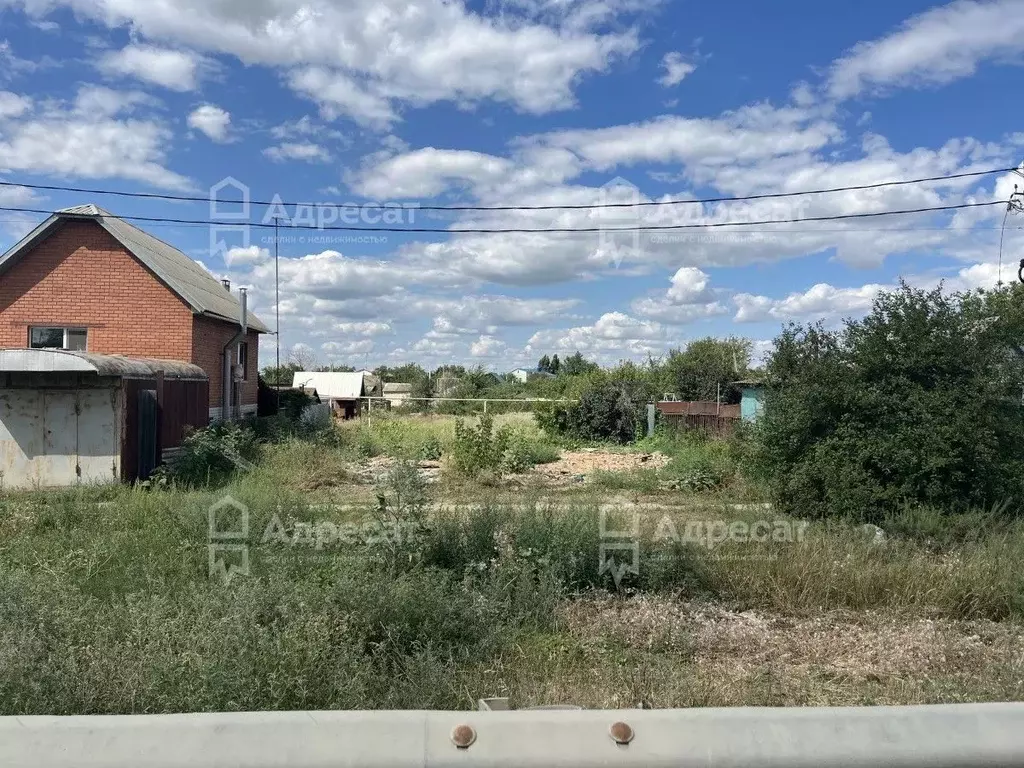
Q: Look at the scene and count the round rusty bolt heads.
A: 2